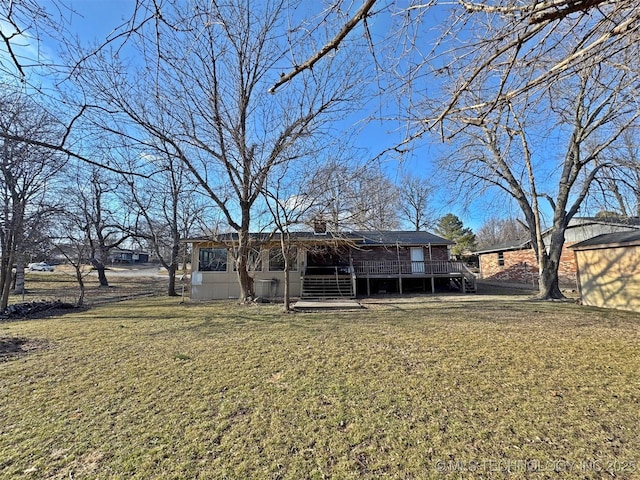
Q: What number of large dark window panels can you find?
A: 3